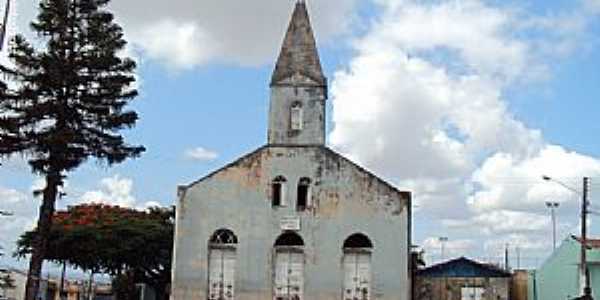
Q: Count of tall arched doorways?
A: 3